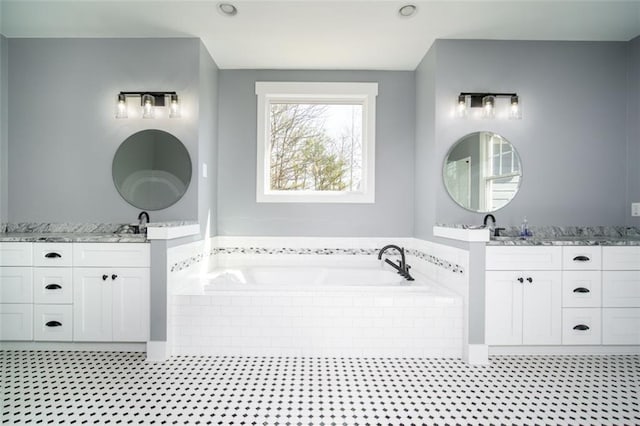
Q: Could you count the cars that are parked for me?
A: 0